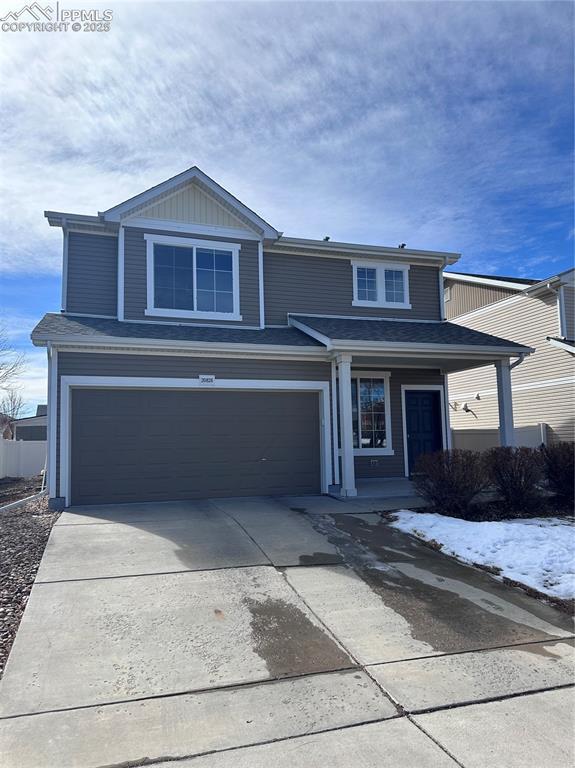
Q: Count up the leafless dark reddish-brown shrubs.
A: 3